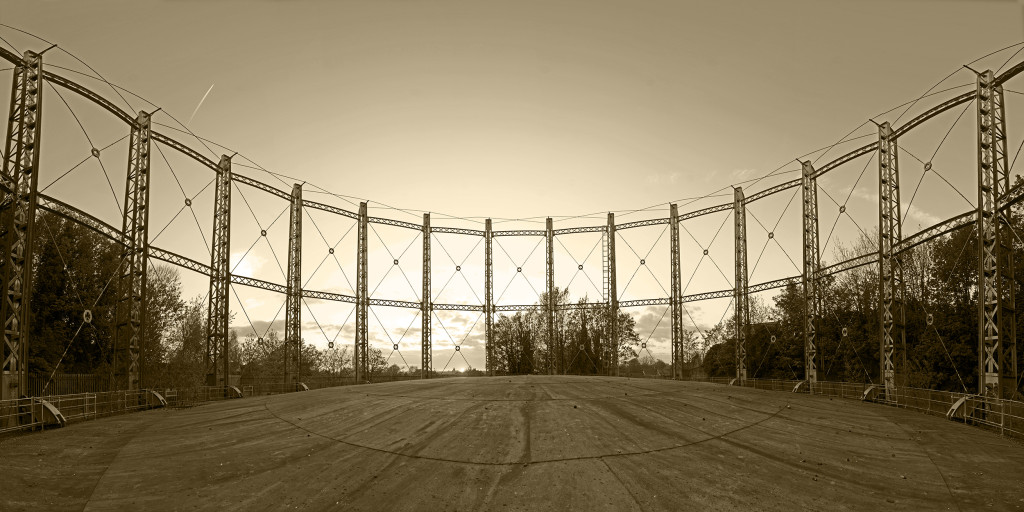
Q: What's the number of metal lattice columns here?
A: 14